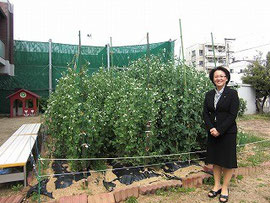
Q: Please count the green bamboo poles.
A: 5